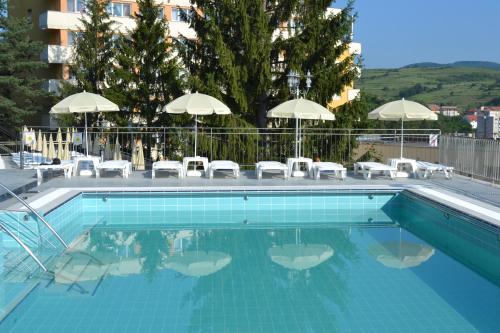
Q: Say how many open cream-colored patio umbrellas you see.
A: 4